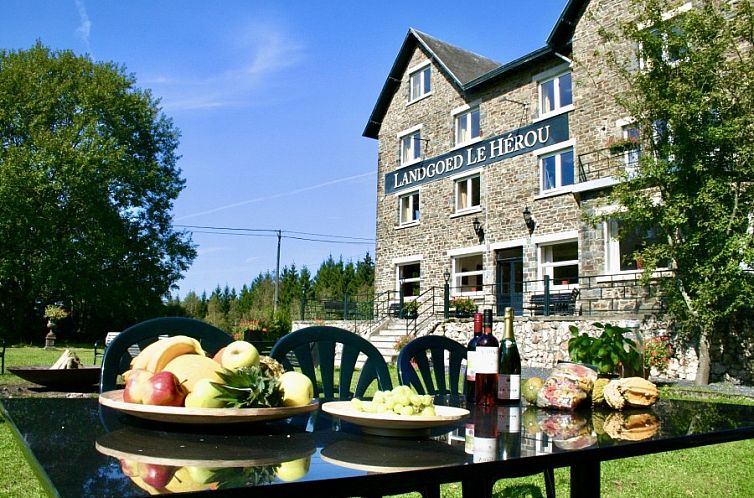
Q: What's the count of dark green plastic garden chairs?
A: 3